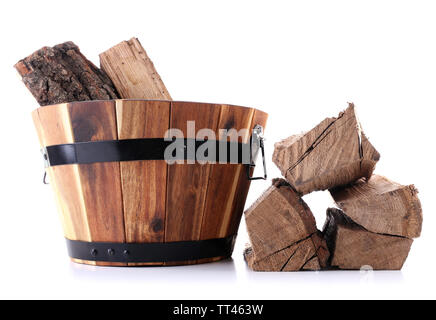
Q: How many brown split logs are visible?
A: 6